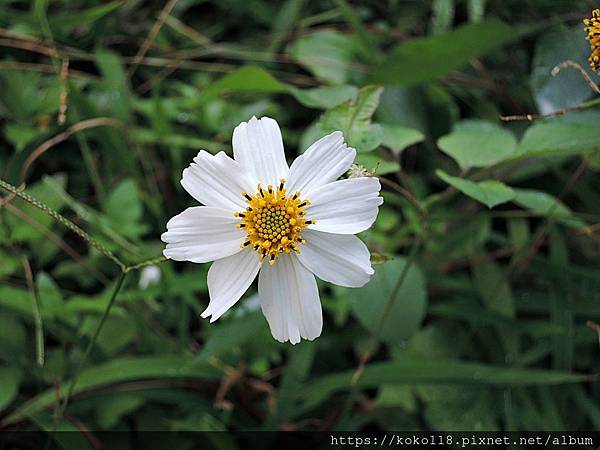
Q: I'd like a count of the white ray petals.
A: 8